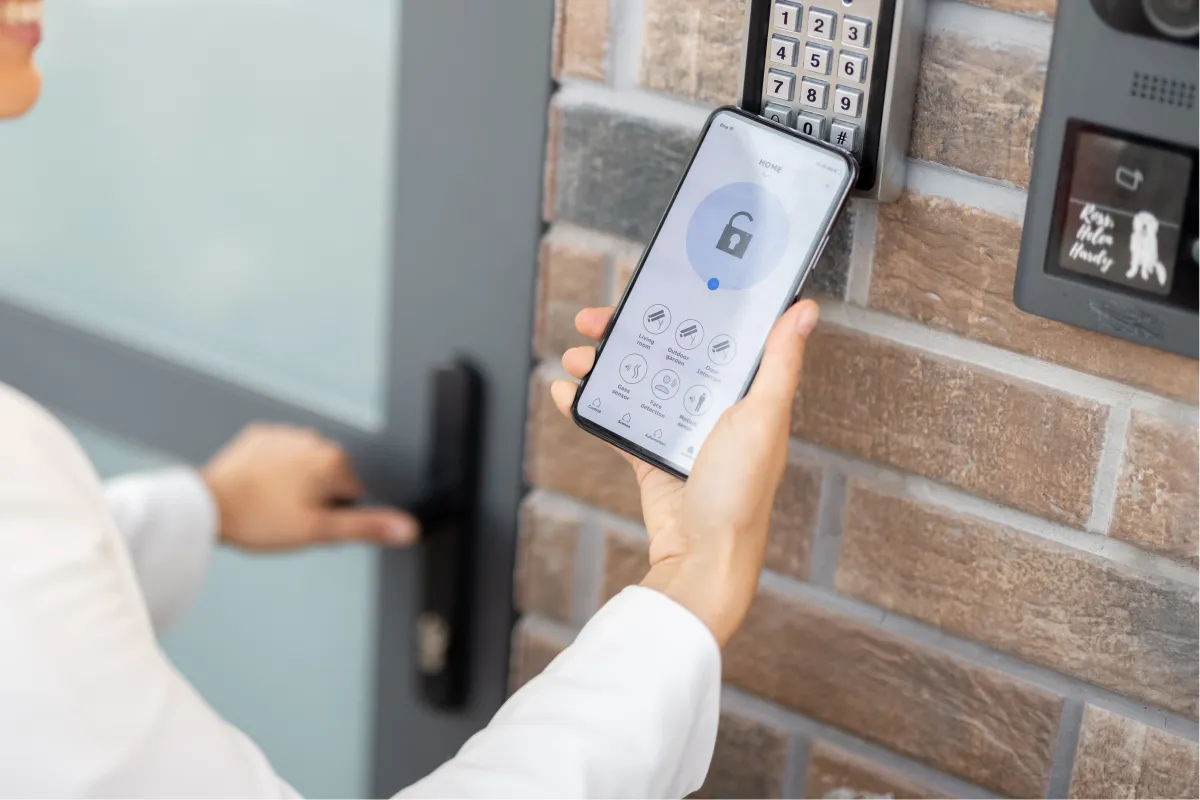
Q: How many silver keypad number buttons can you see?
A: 10